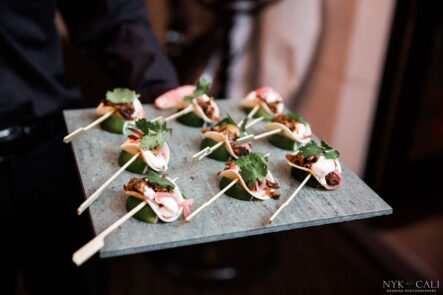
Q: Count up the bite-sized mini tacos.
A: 9